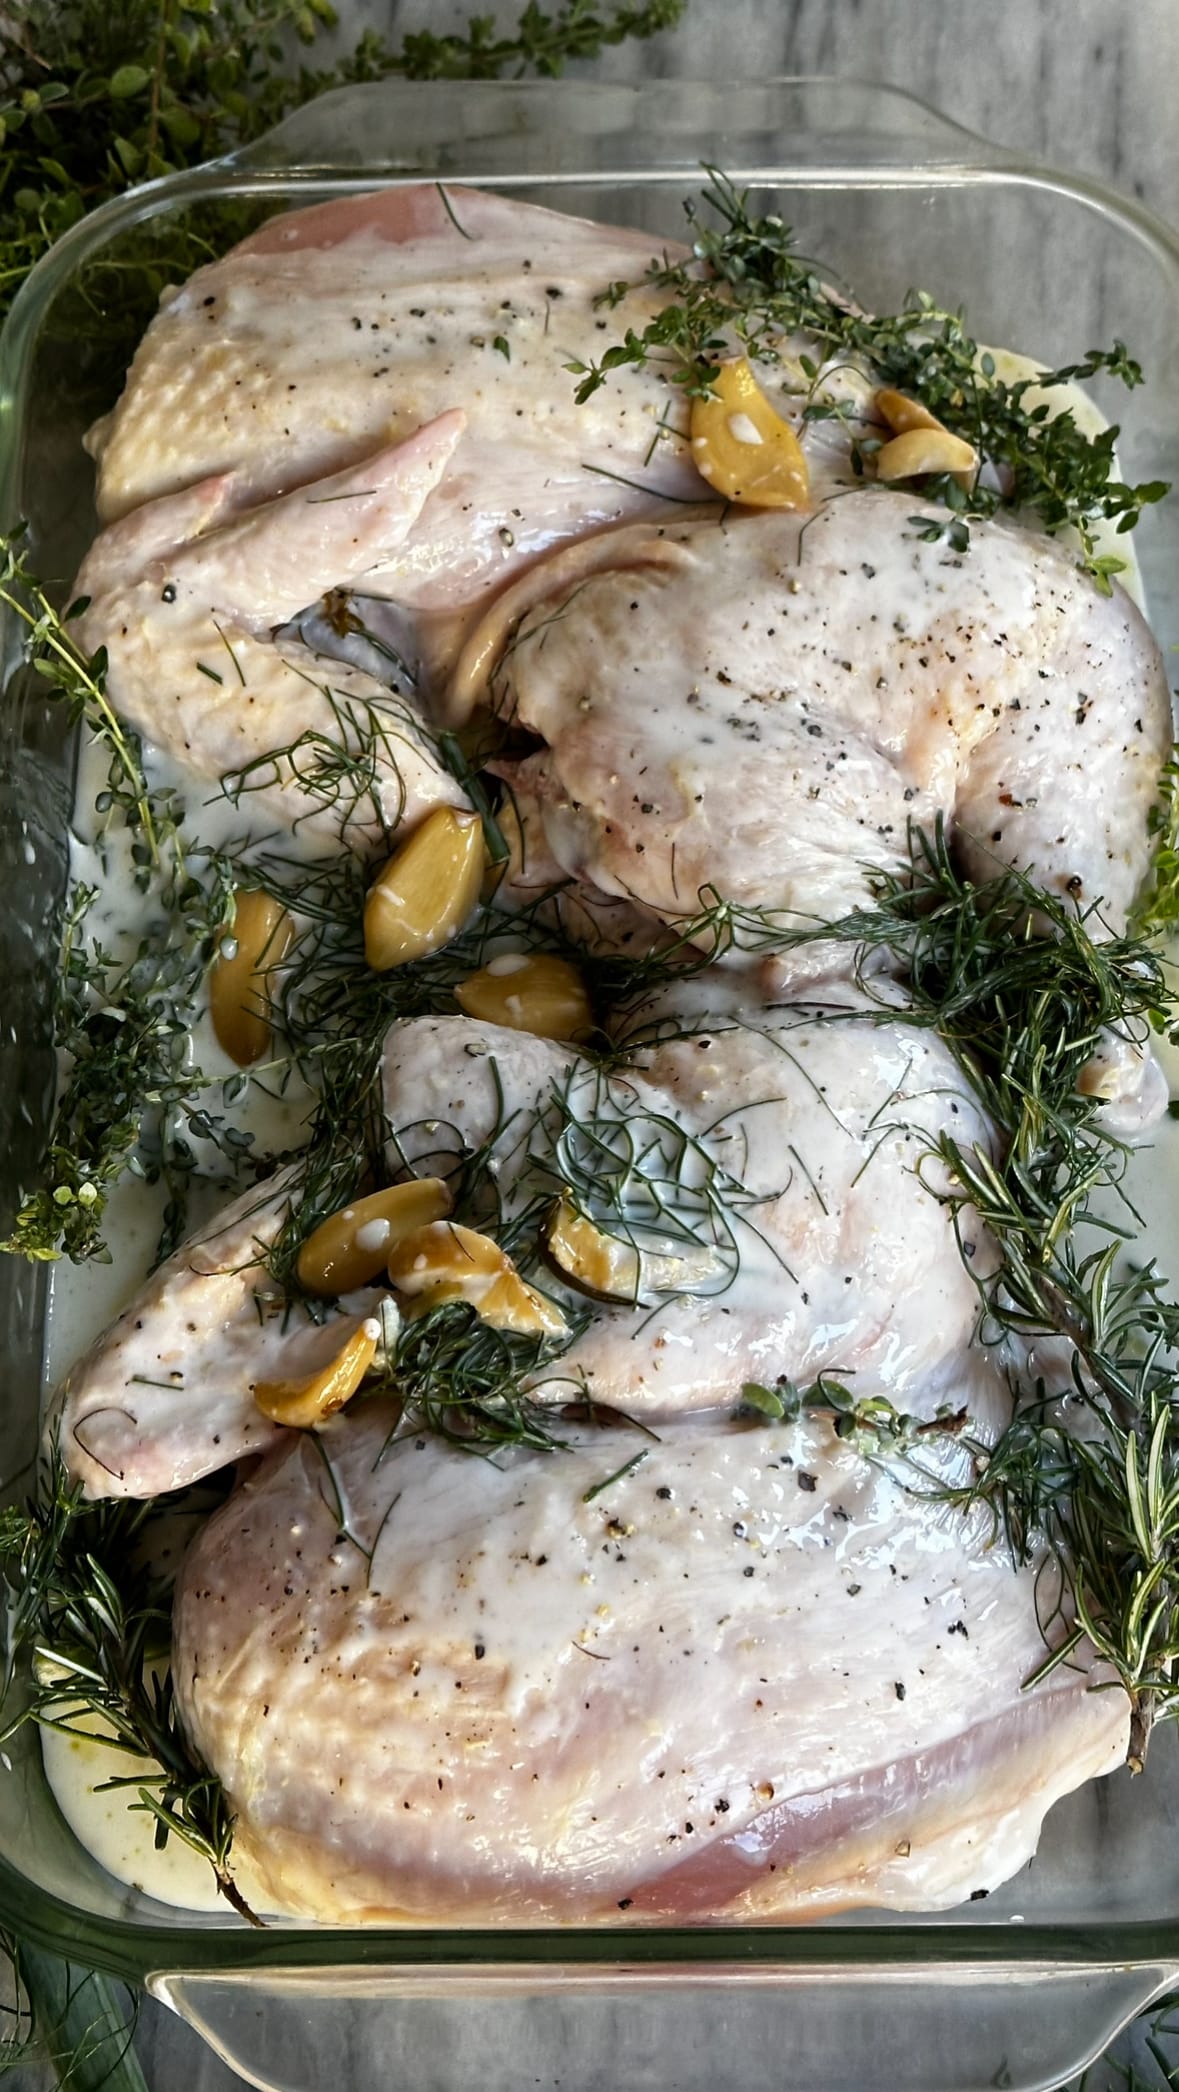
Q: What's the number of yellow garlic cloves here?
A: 10